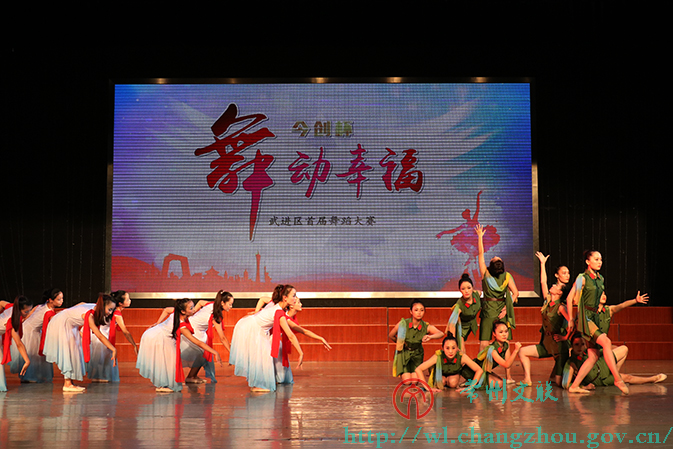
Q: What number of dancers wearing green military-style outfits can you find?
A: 10